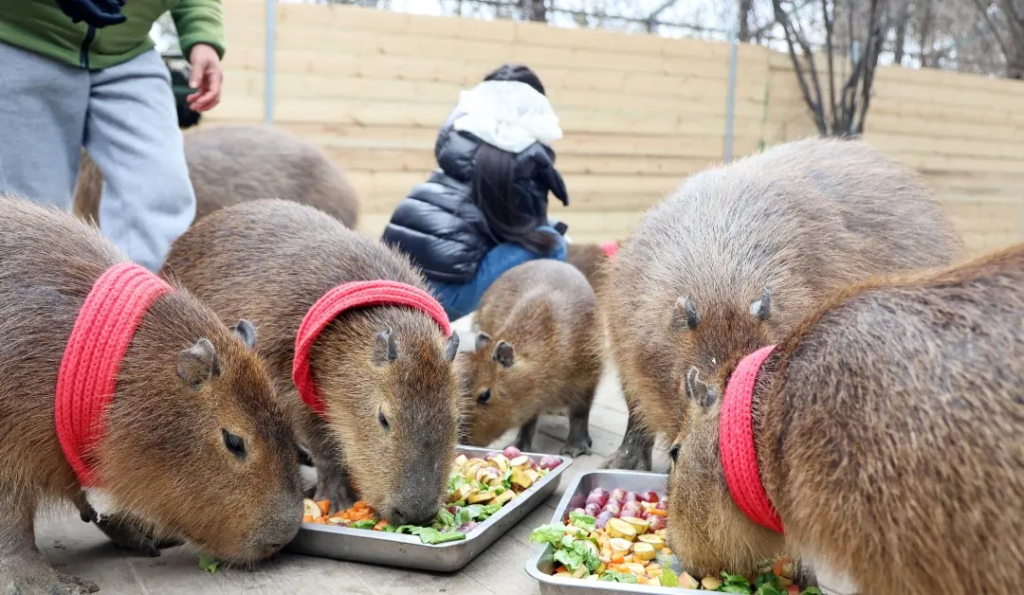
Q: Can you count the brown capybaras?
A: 7